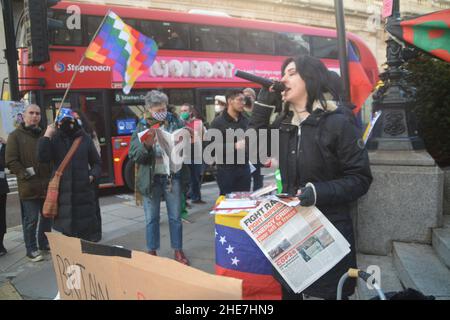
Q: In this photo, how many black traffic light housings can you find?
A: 1